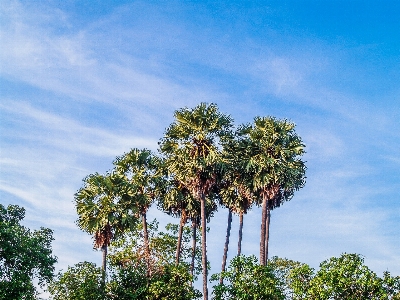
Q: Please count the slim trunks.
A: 9